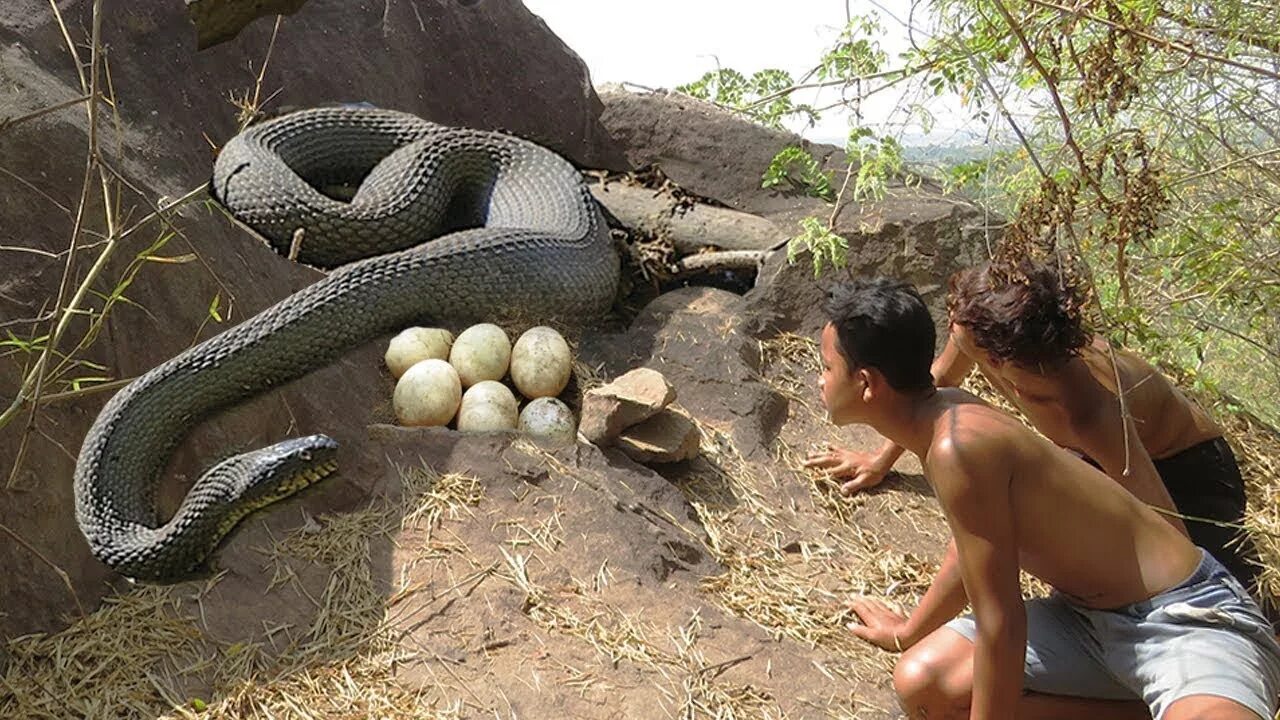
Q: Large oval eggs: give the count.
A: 6